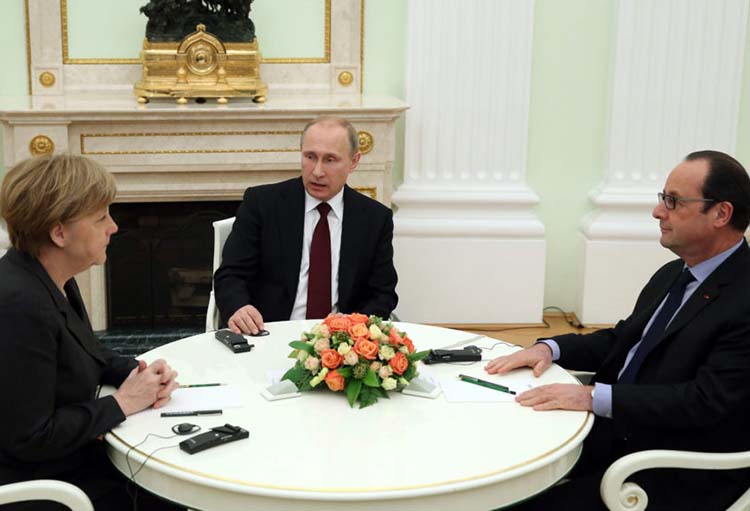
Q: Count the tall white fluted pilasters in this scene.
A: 2